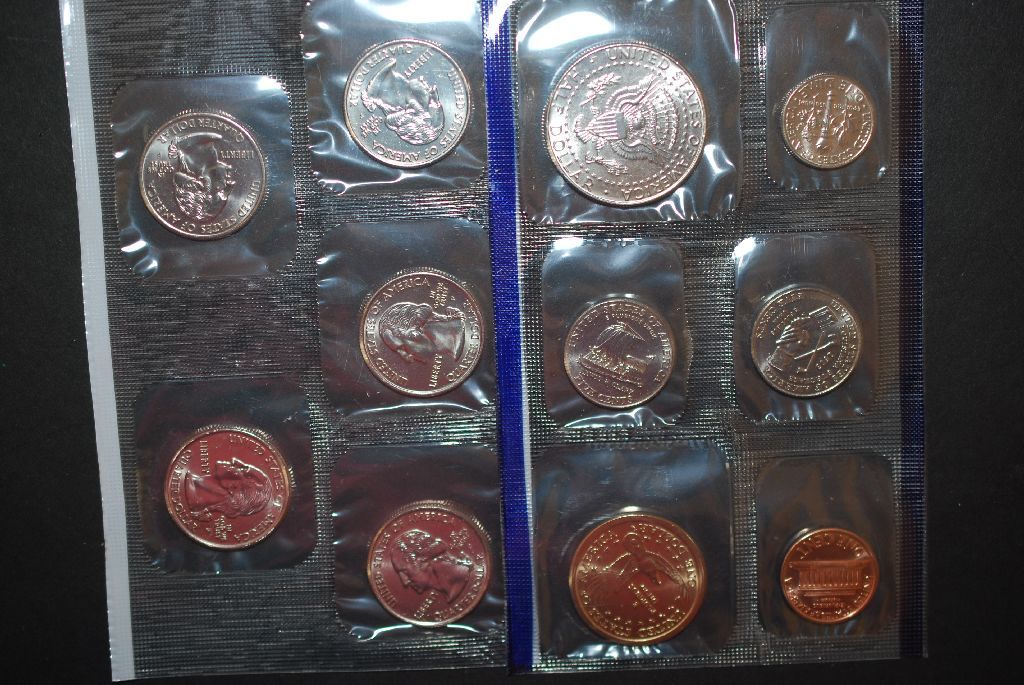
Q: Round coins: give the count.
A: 11